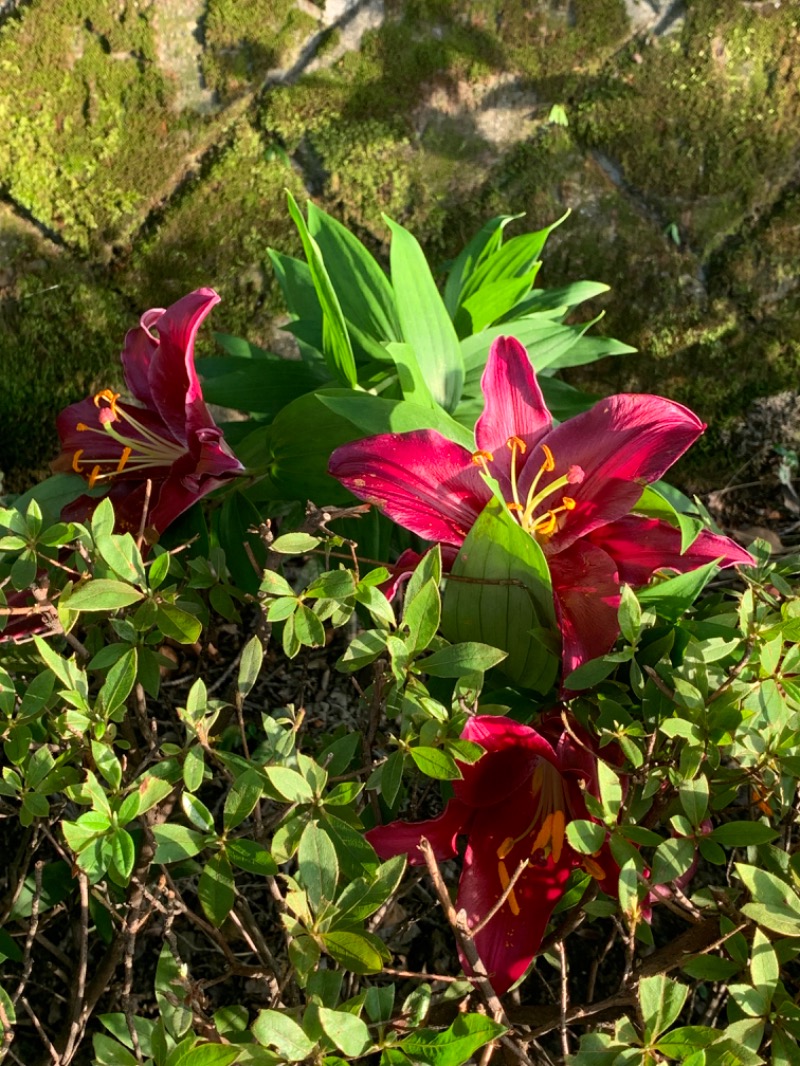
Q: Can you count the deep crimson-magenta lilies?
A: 3